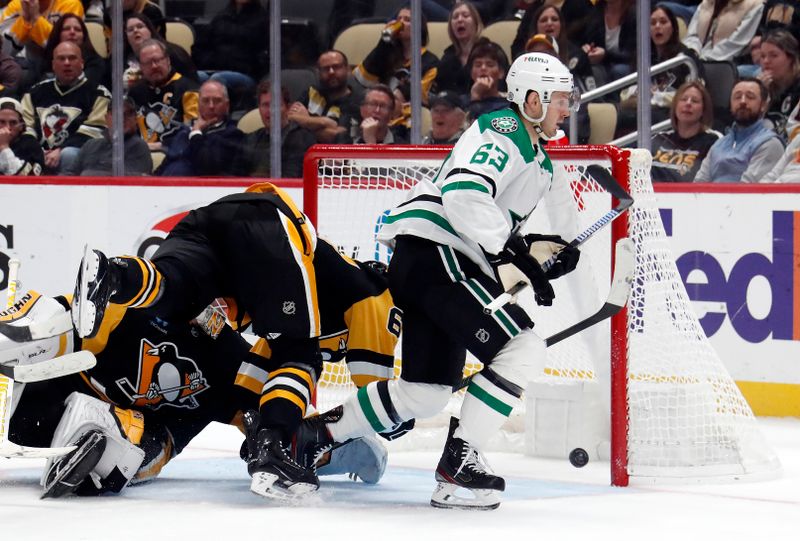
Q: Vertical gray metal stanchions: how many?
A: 4